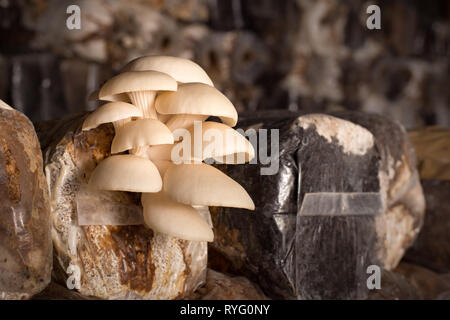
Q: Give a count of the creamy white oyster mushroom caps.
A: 9